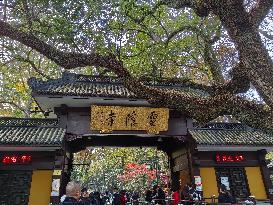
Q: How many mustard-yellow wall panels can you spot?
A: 3